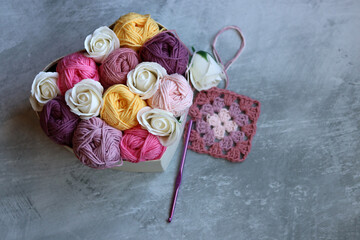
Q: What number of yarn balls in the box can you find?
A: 9